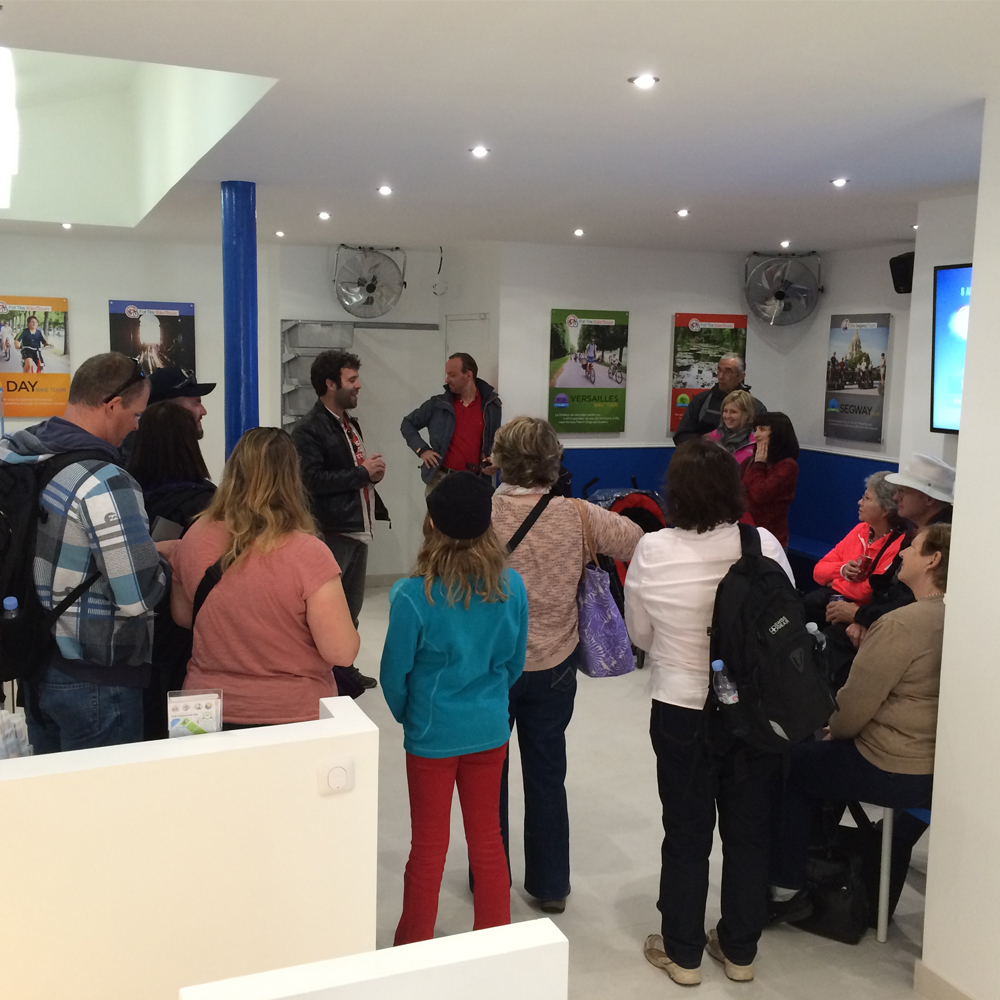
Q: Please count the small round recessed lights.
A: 11